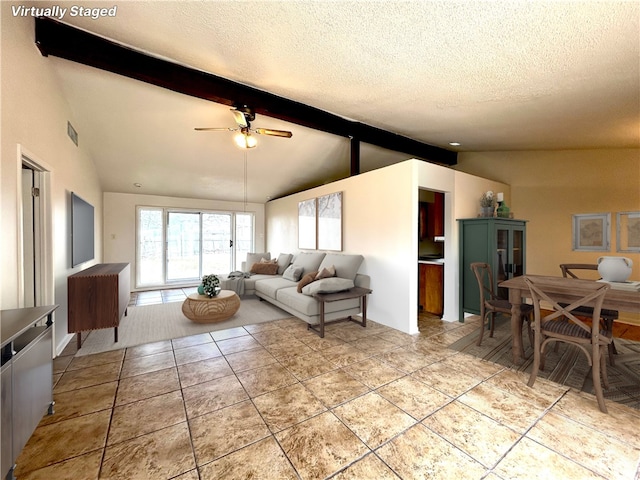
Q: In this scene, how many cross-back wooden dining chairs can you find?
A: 3